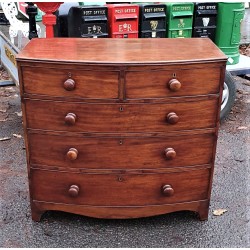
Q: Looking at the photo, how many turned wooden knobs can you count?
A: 8